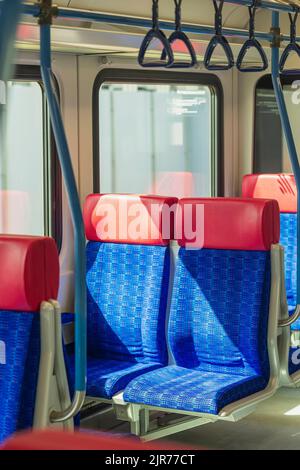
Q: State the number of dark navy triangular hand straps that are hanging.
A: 5